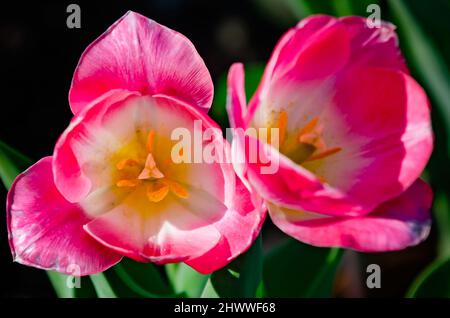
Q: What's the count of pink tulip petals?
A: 12